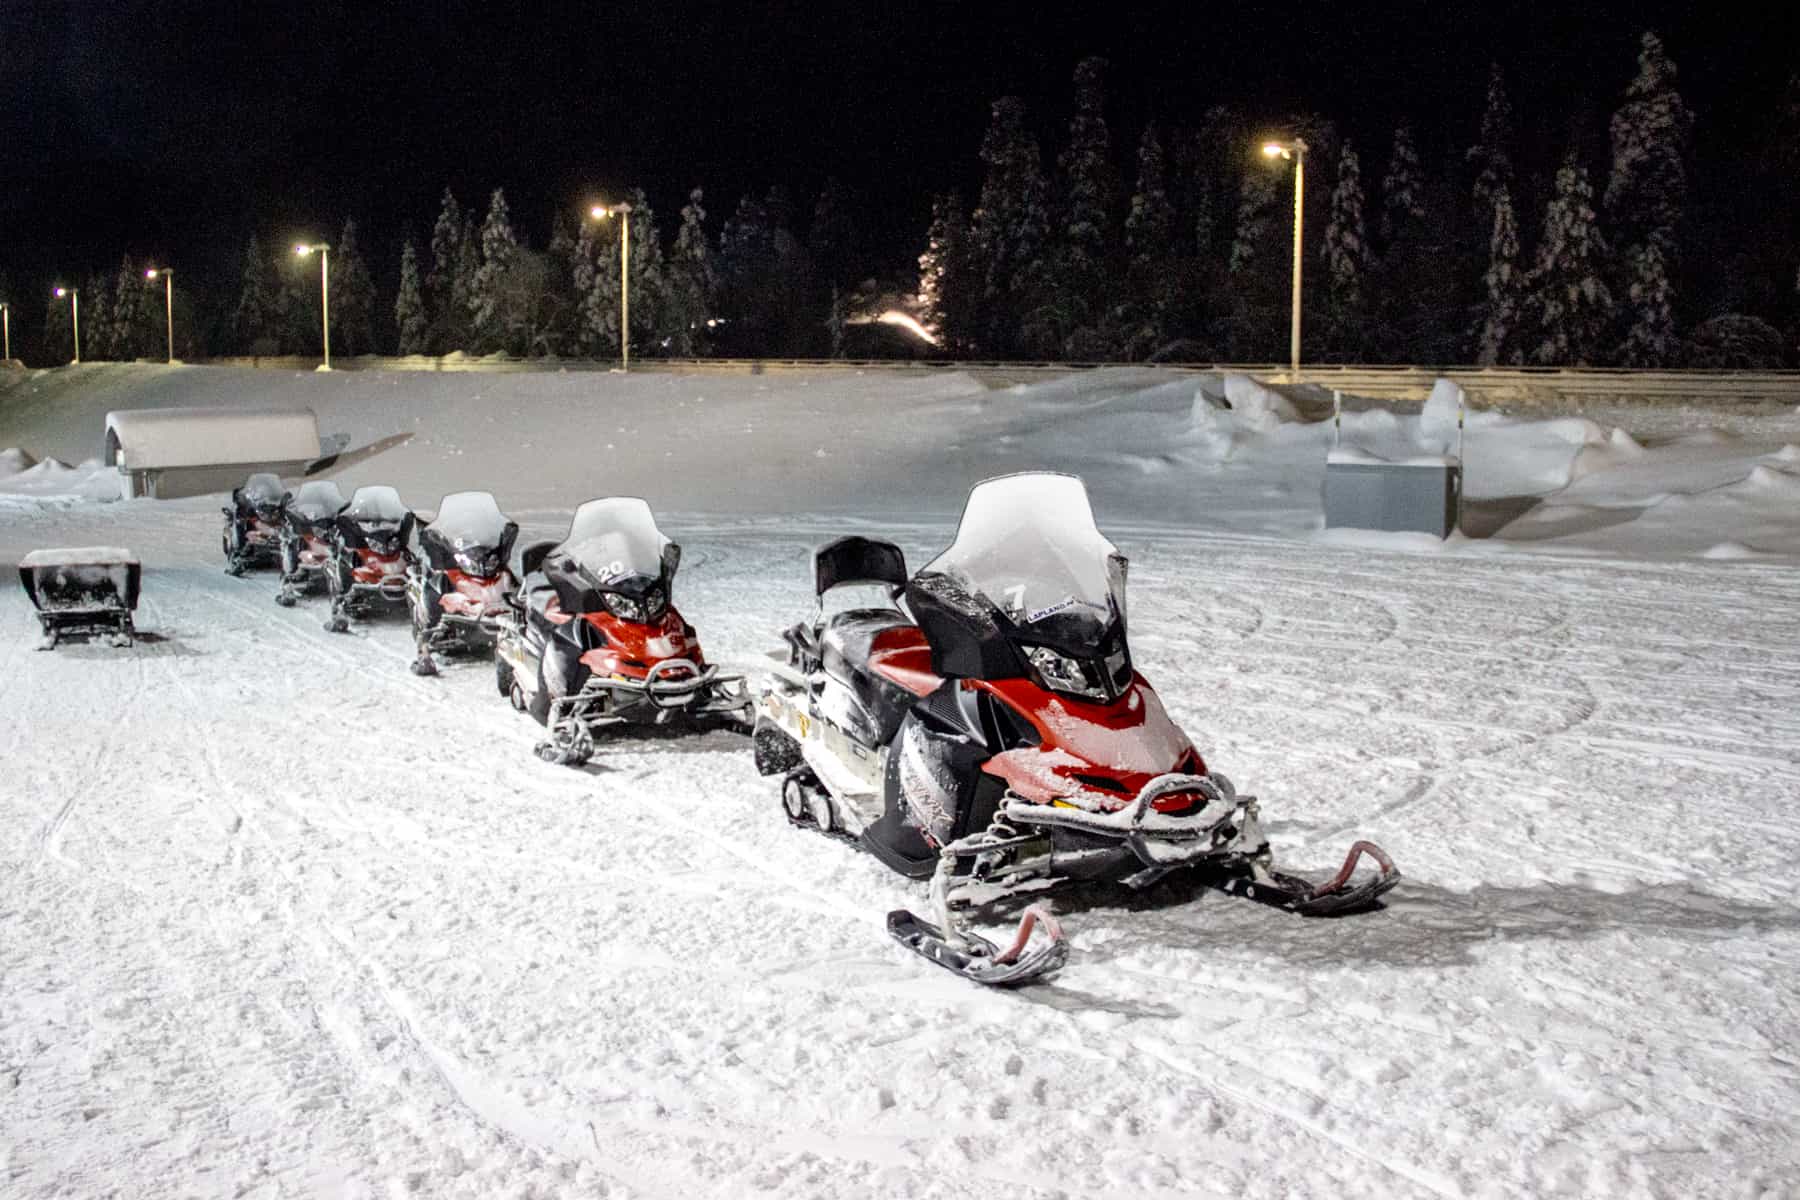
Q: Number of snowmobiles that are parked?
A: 6